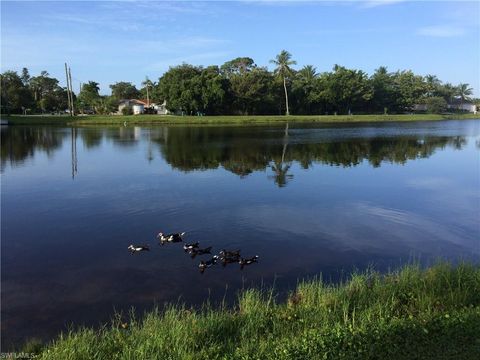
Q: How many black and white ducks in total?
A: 8